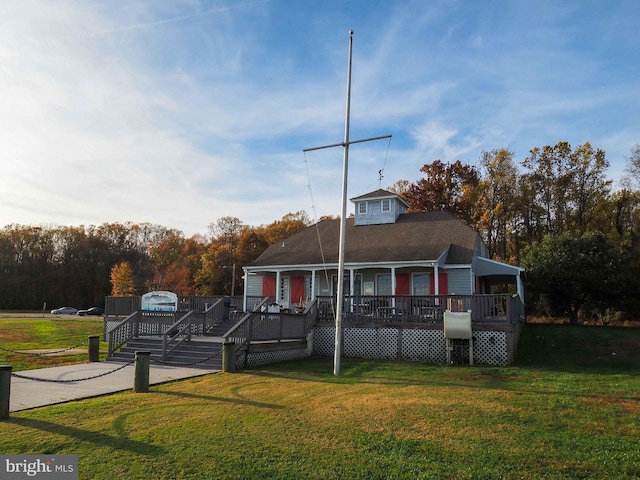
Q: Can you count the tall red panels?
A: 4